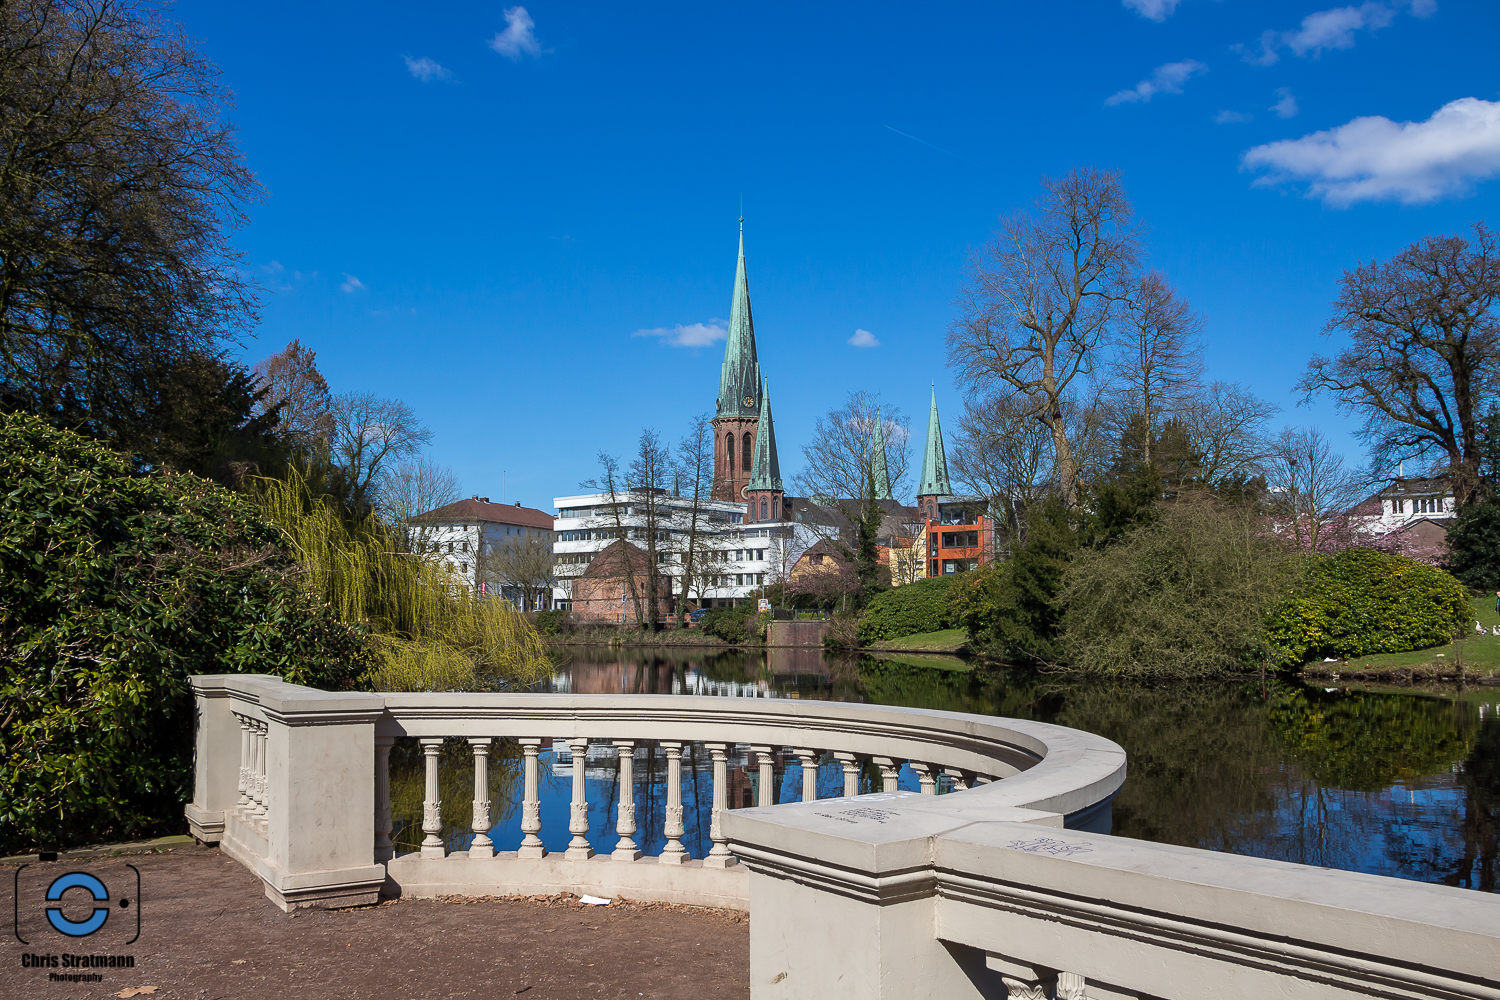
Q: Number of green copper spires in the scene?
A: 4